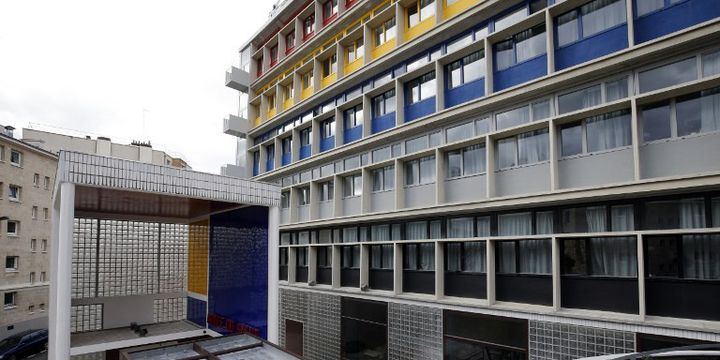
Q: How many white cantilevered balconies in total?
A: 3